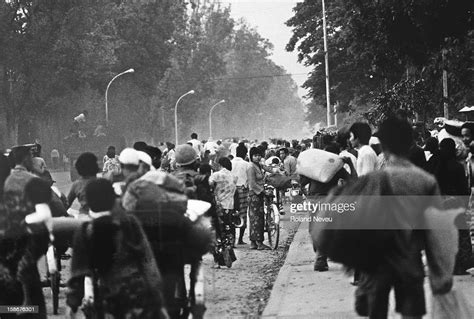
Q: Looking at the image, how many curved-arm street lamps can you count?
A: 3